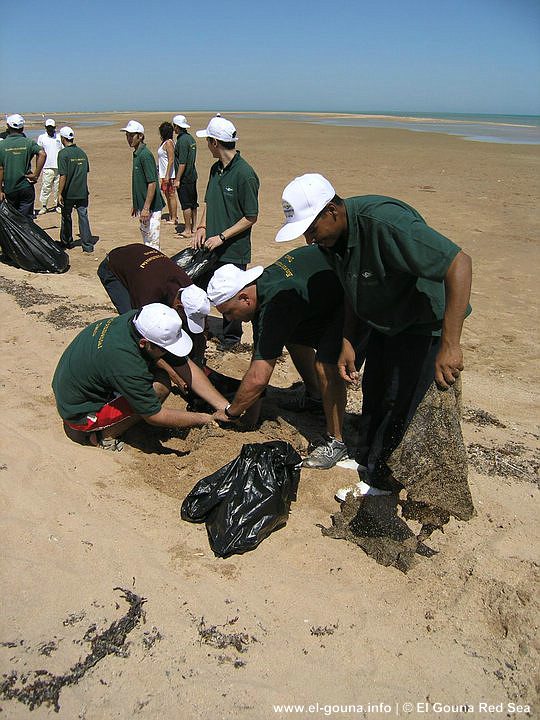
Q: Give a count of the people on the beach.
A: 11